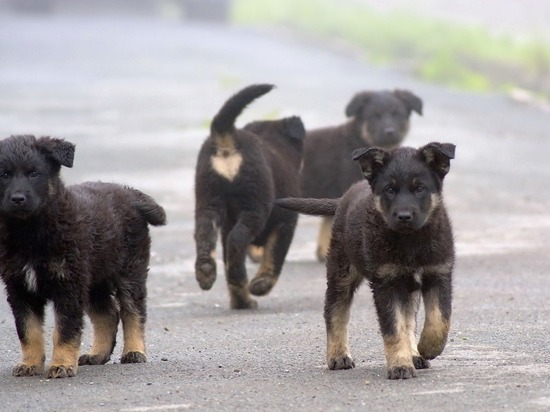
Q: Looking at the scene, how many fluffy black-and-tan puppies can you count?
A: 4